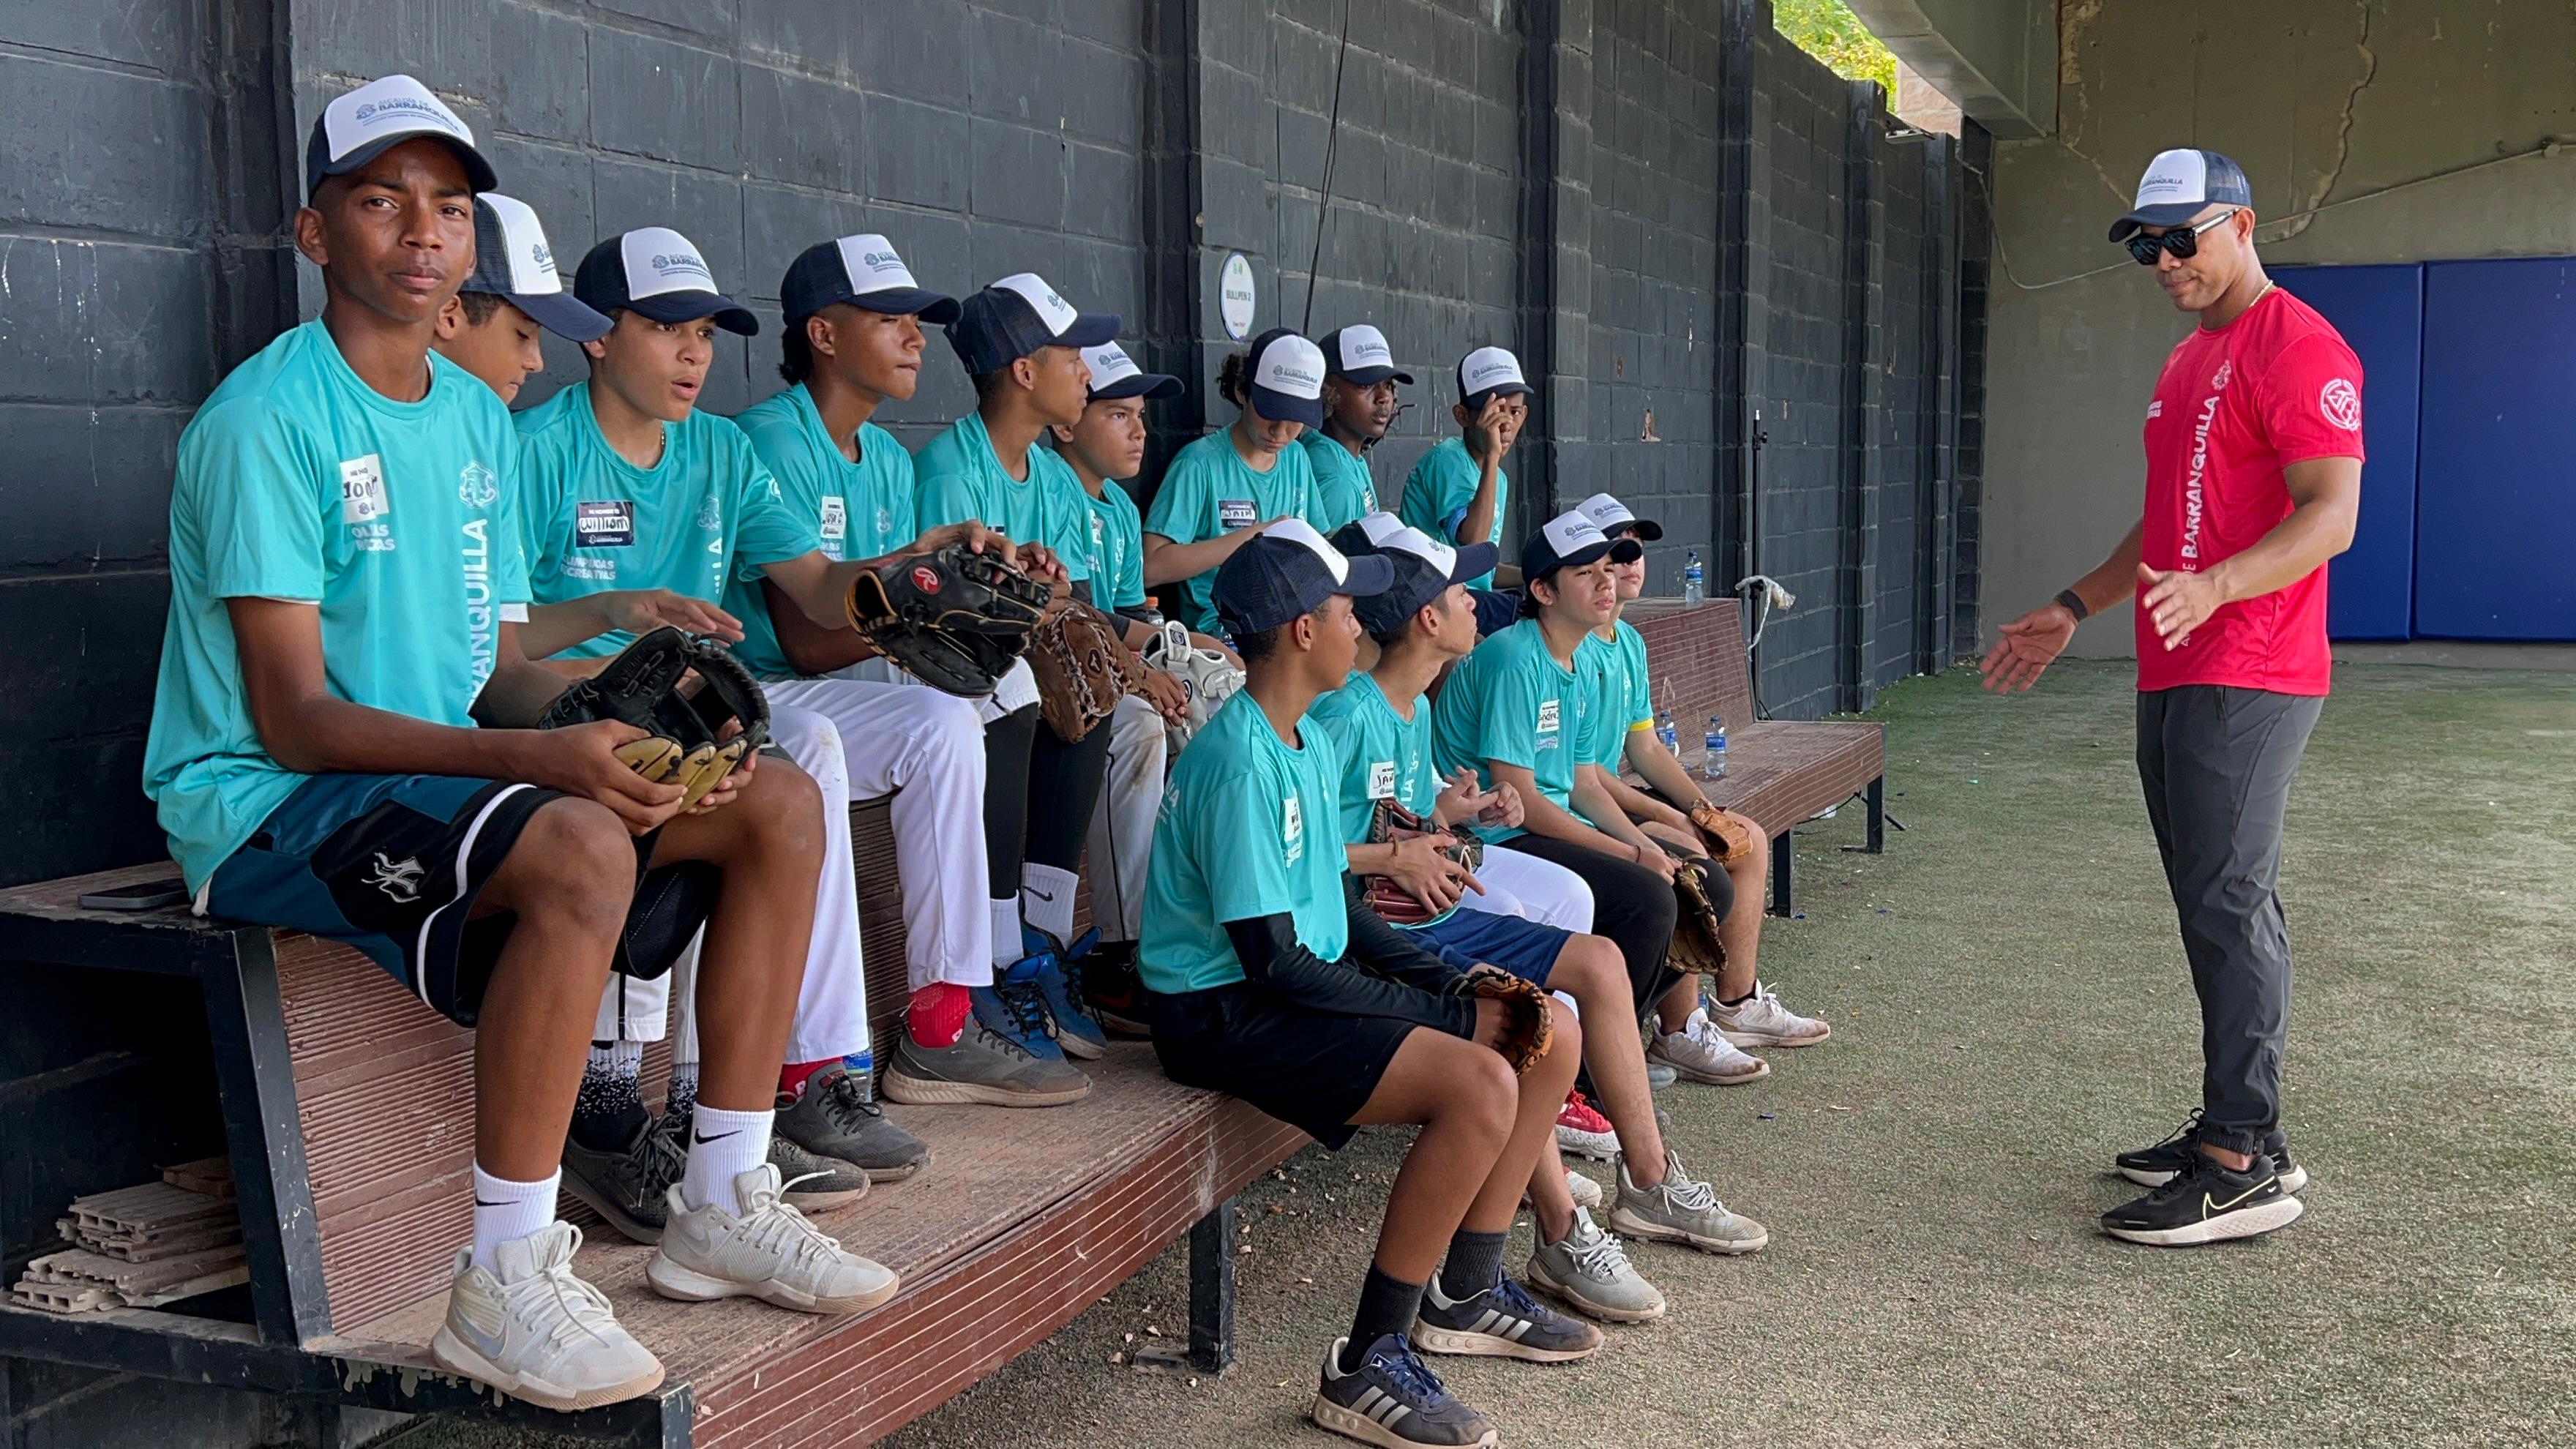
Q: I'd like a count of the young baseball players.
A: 14